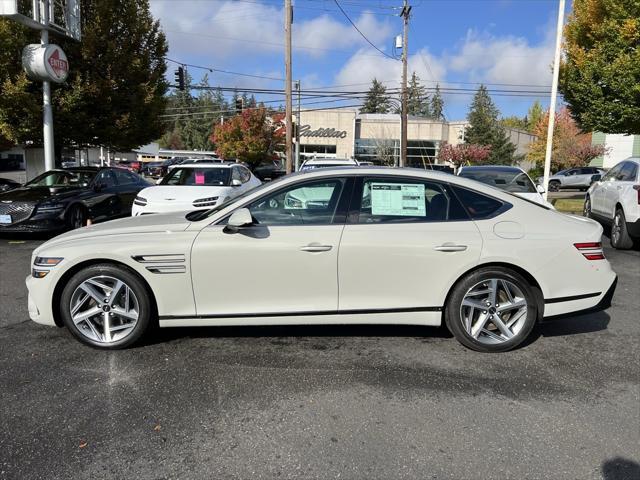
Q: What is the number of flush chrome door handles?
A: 2